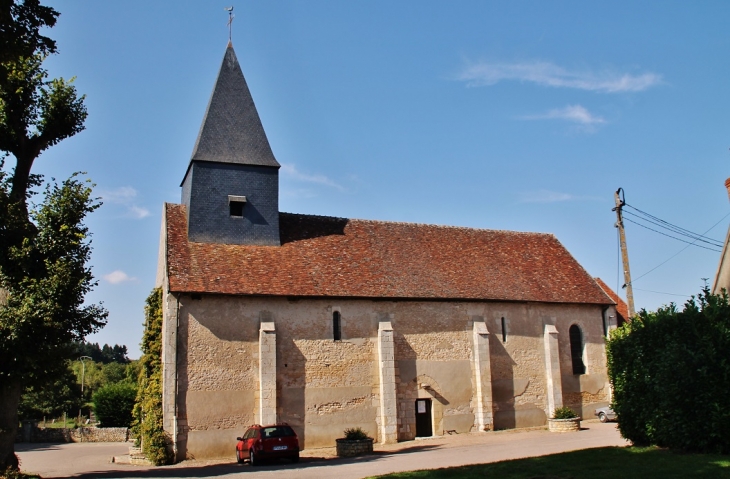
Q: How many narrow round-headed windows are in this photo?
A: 3